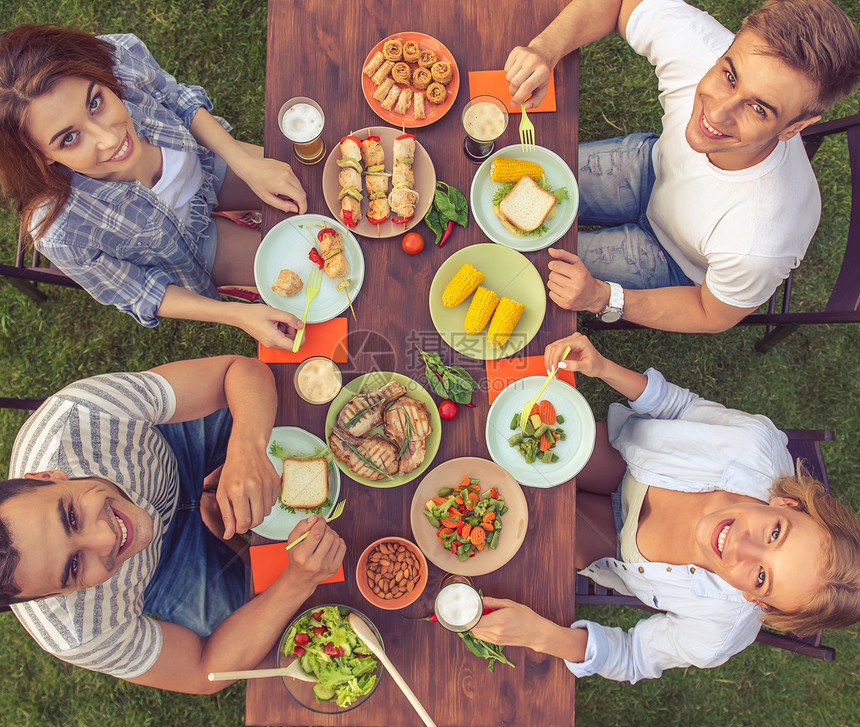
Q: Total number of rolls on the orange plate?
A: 13